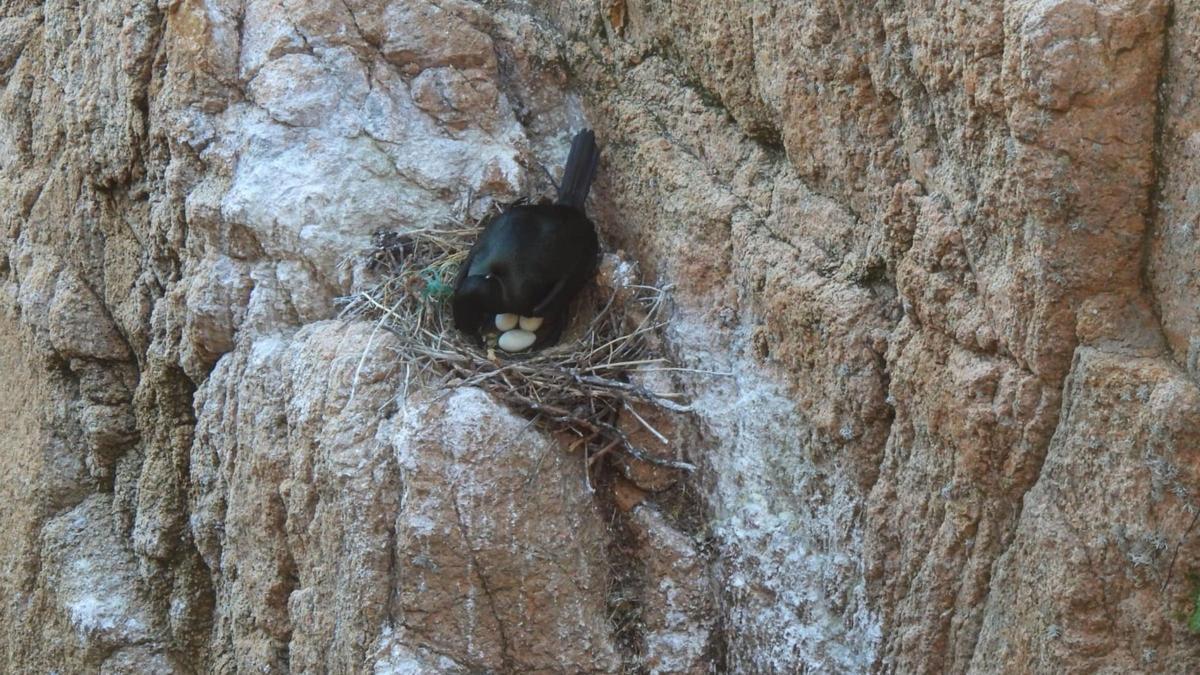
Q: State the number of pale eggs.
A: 3